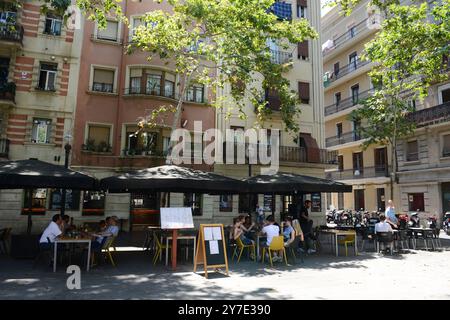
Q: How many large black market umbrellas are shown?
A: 3